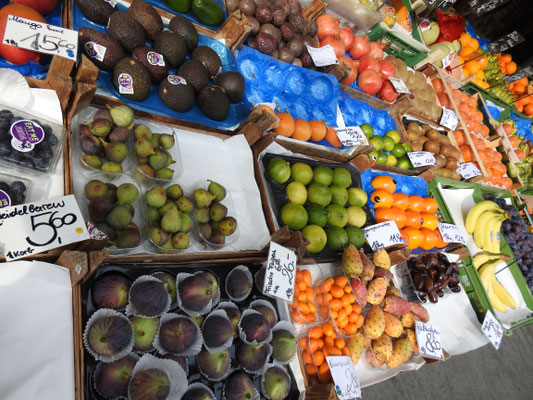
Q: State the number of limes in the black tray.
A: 15